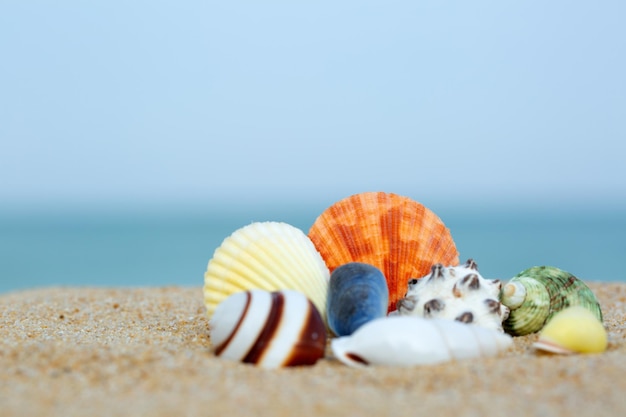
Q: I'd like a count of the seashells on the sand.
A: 8